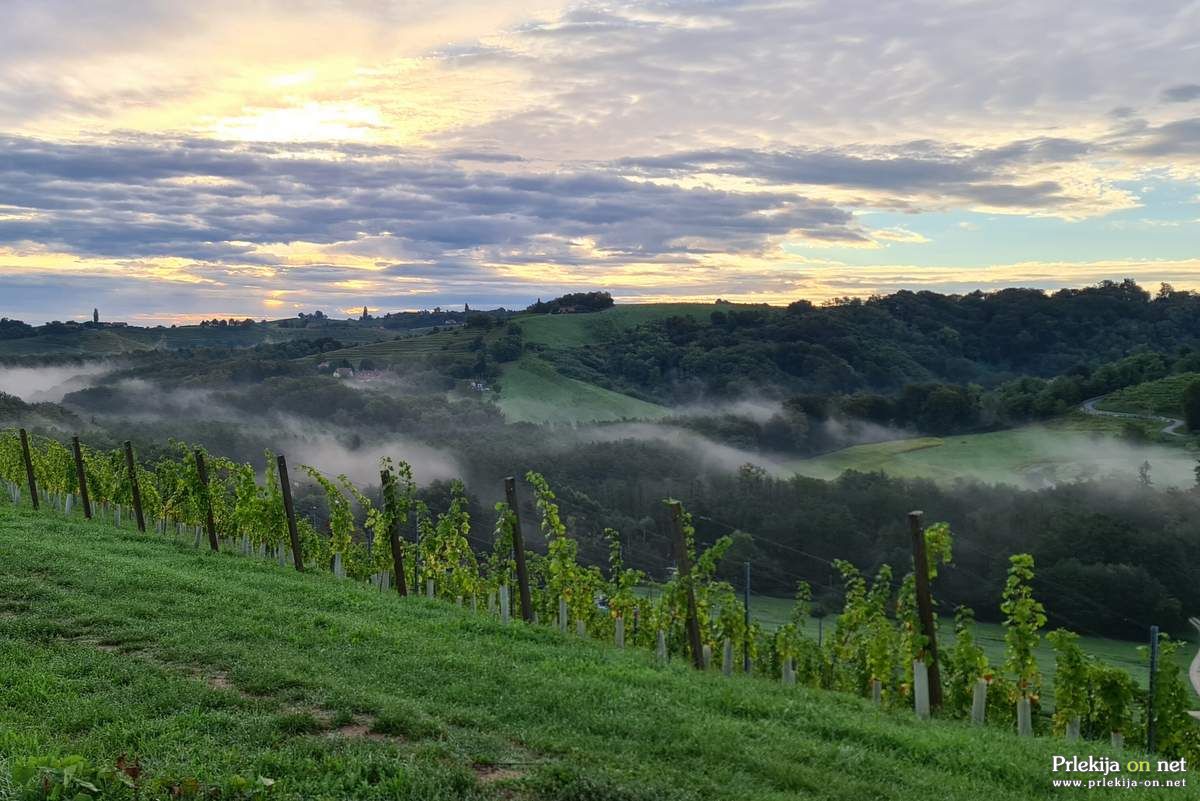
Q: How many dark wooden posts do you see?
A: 9